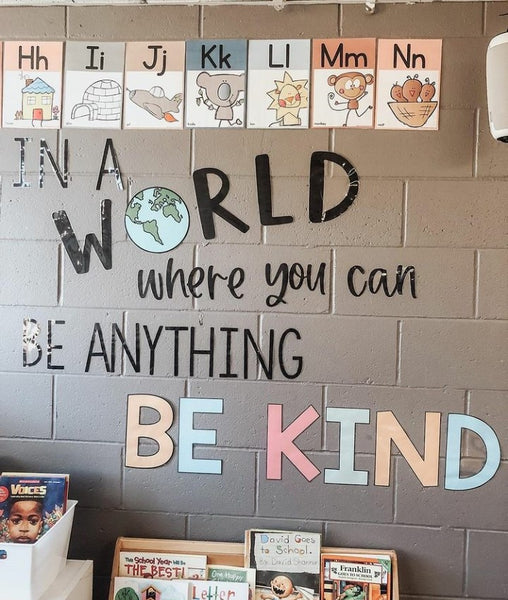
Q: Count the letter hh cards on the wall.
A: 1